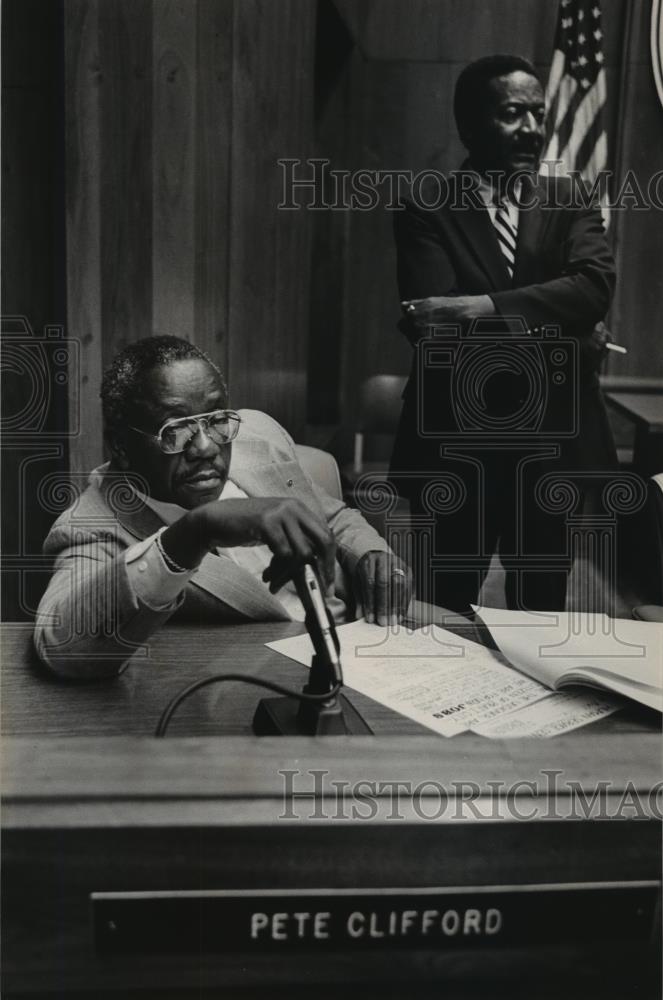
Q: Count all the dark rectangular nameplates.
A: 1